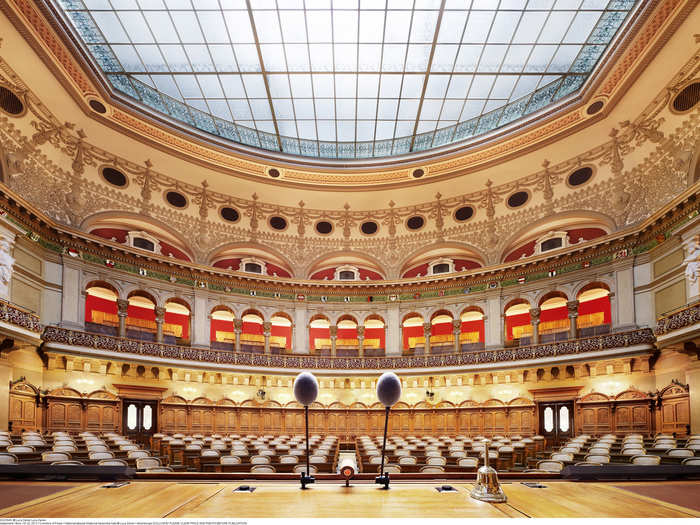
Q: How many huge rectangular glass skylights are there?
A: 1